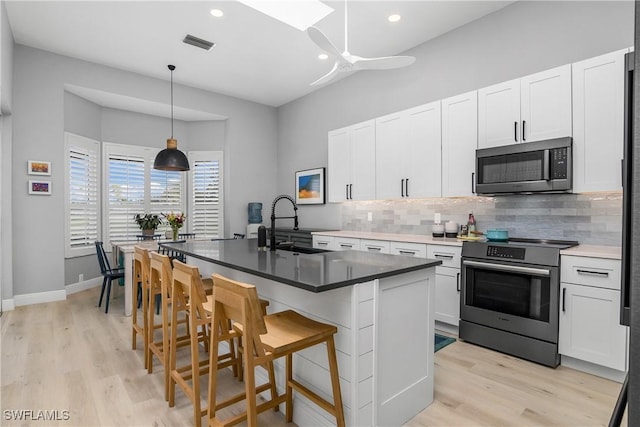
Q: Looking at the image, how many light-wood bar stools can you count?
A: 4